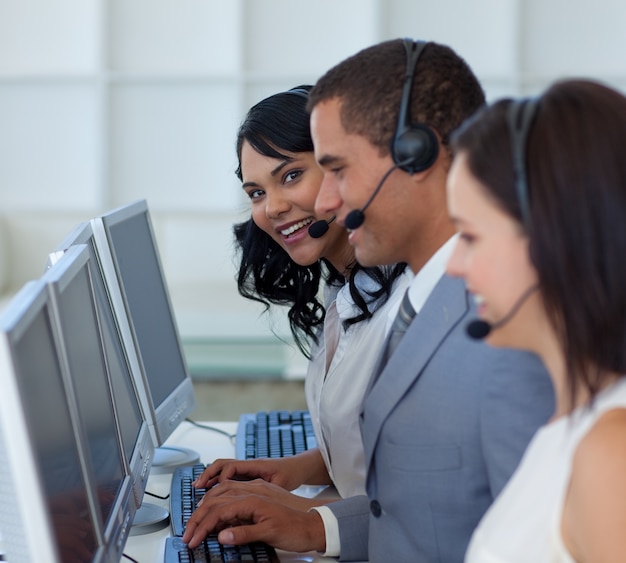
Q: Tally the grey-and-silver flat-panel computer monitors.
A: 4